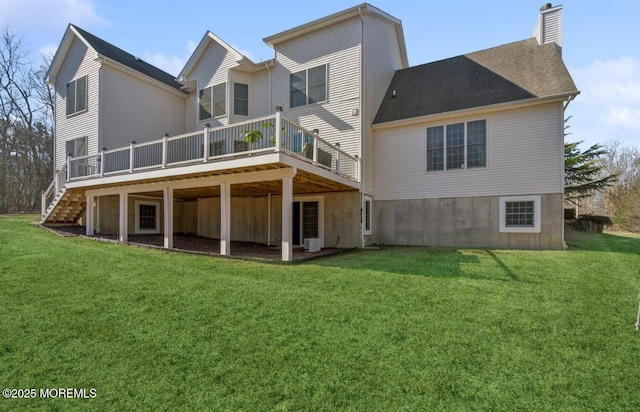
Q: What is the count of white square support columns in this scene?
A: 5